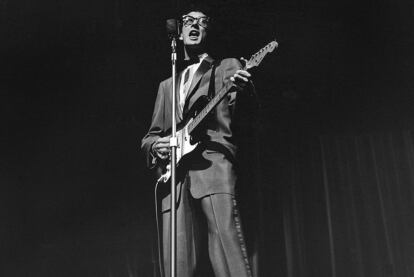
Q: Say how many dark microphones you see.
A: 1